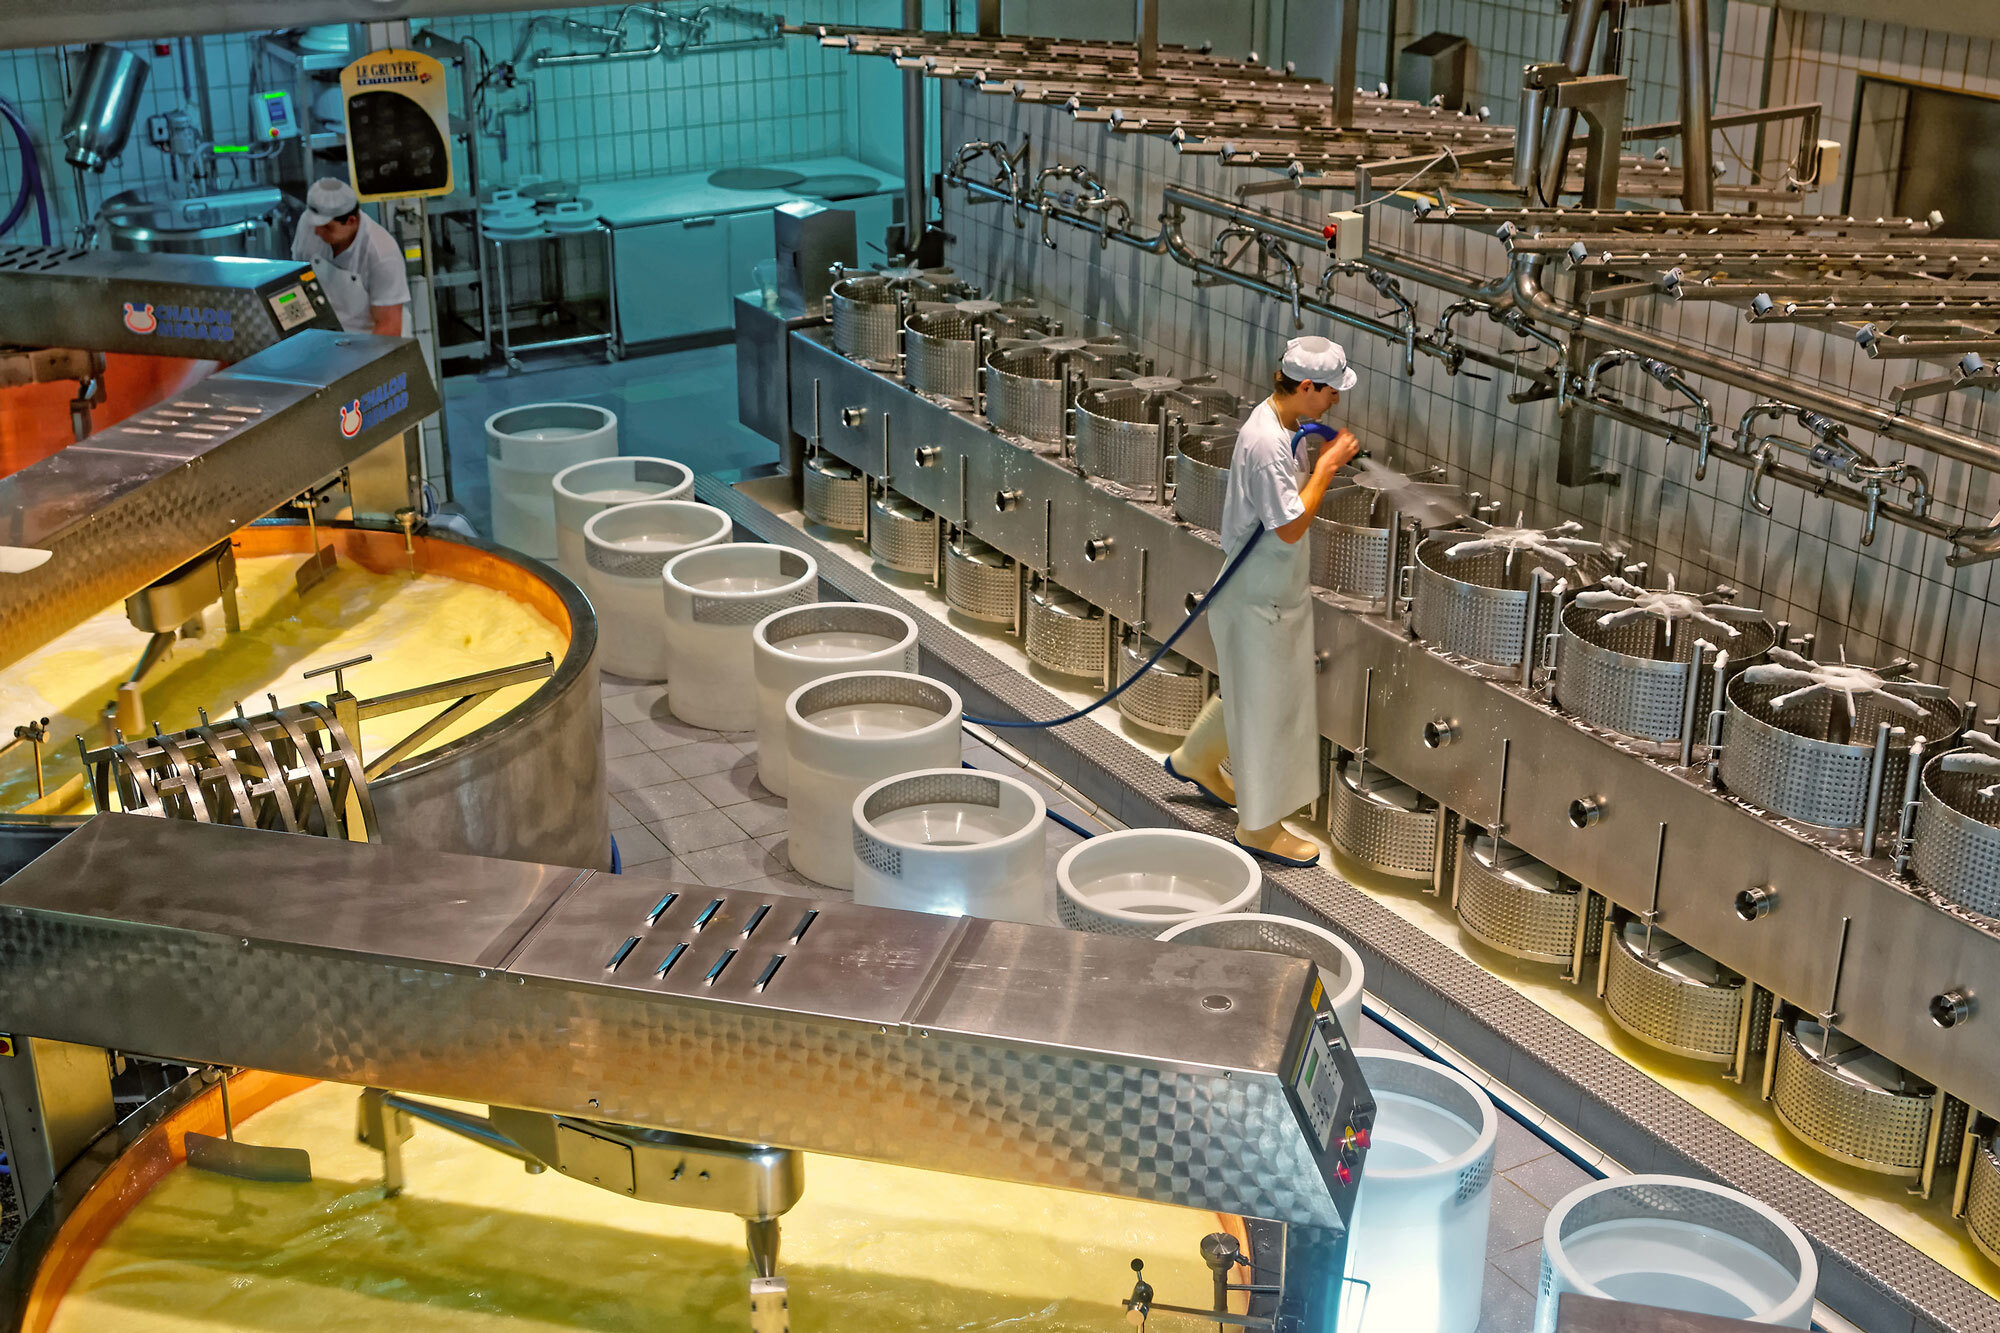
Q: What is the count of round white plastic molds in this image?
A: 11